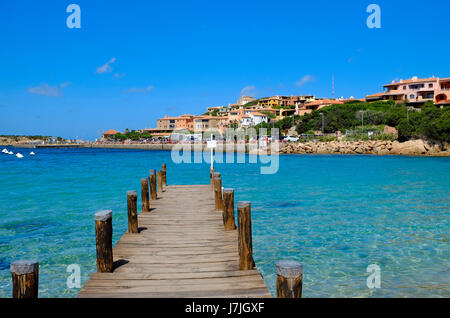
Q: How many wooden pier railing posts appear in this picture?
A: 13